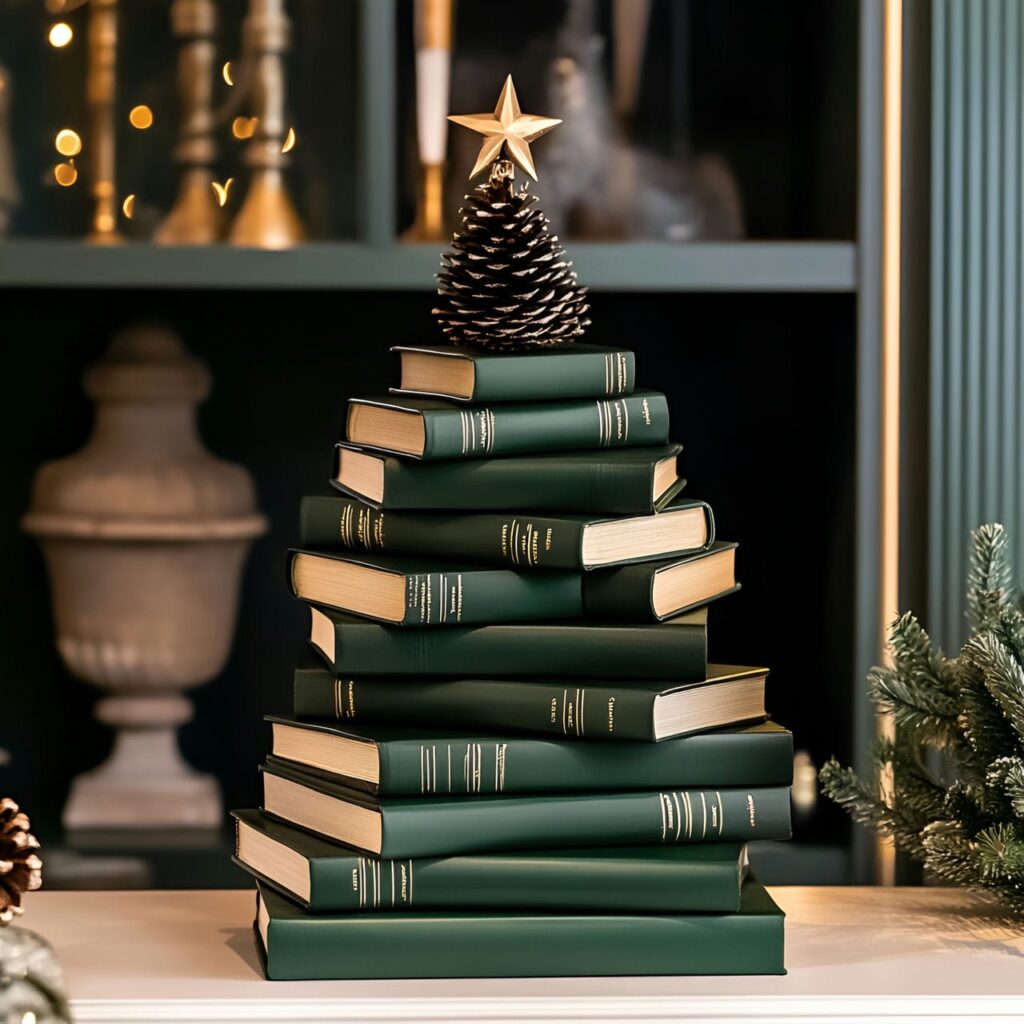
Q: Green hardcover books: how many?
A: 12